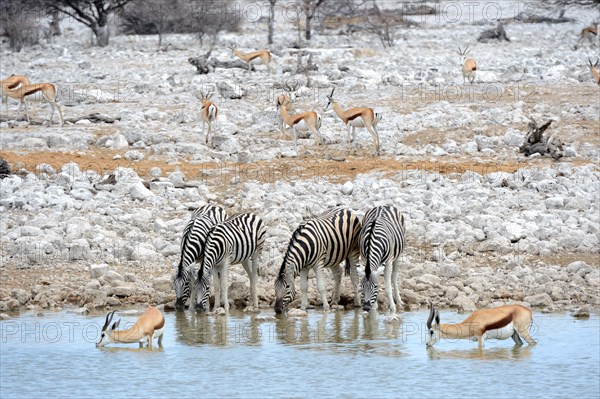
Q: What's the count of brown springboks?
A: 12